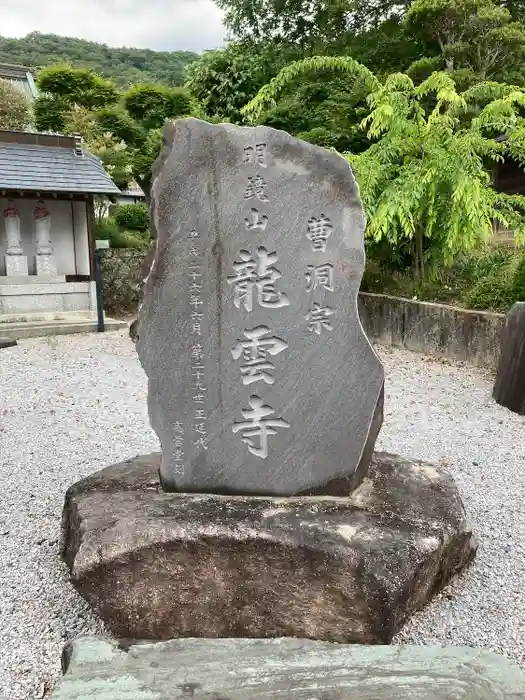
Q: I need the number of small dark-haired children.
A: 0